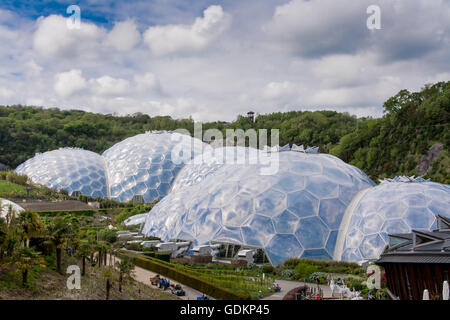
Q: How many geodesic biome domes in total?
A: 5